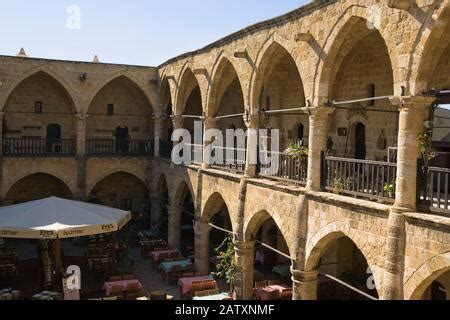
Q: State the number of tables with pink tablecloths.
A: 4